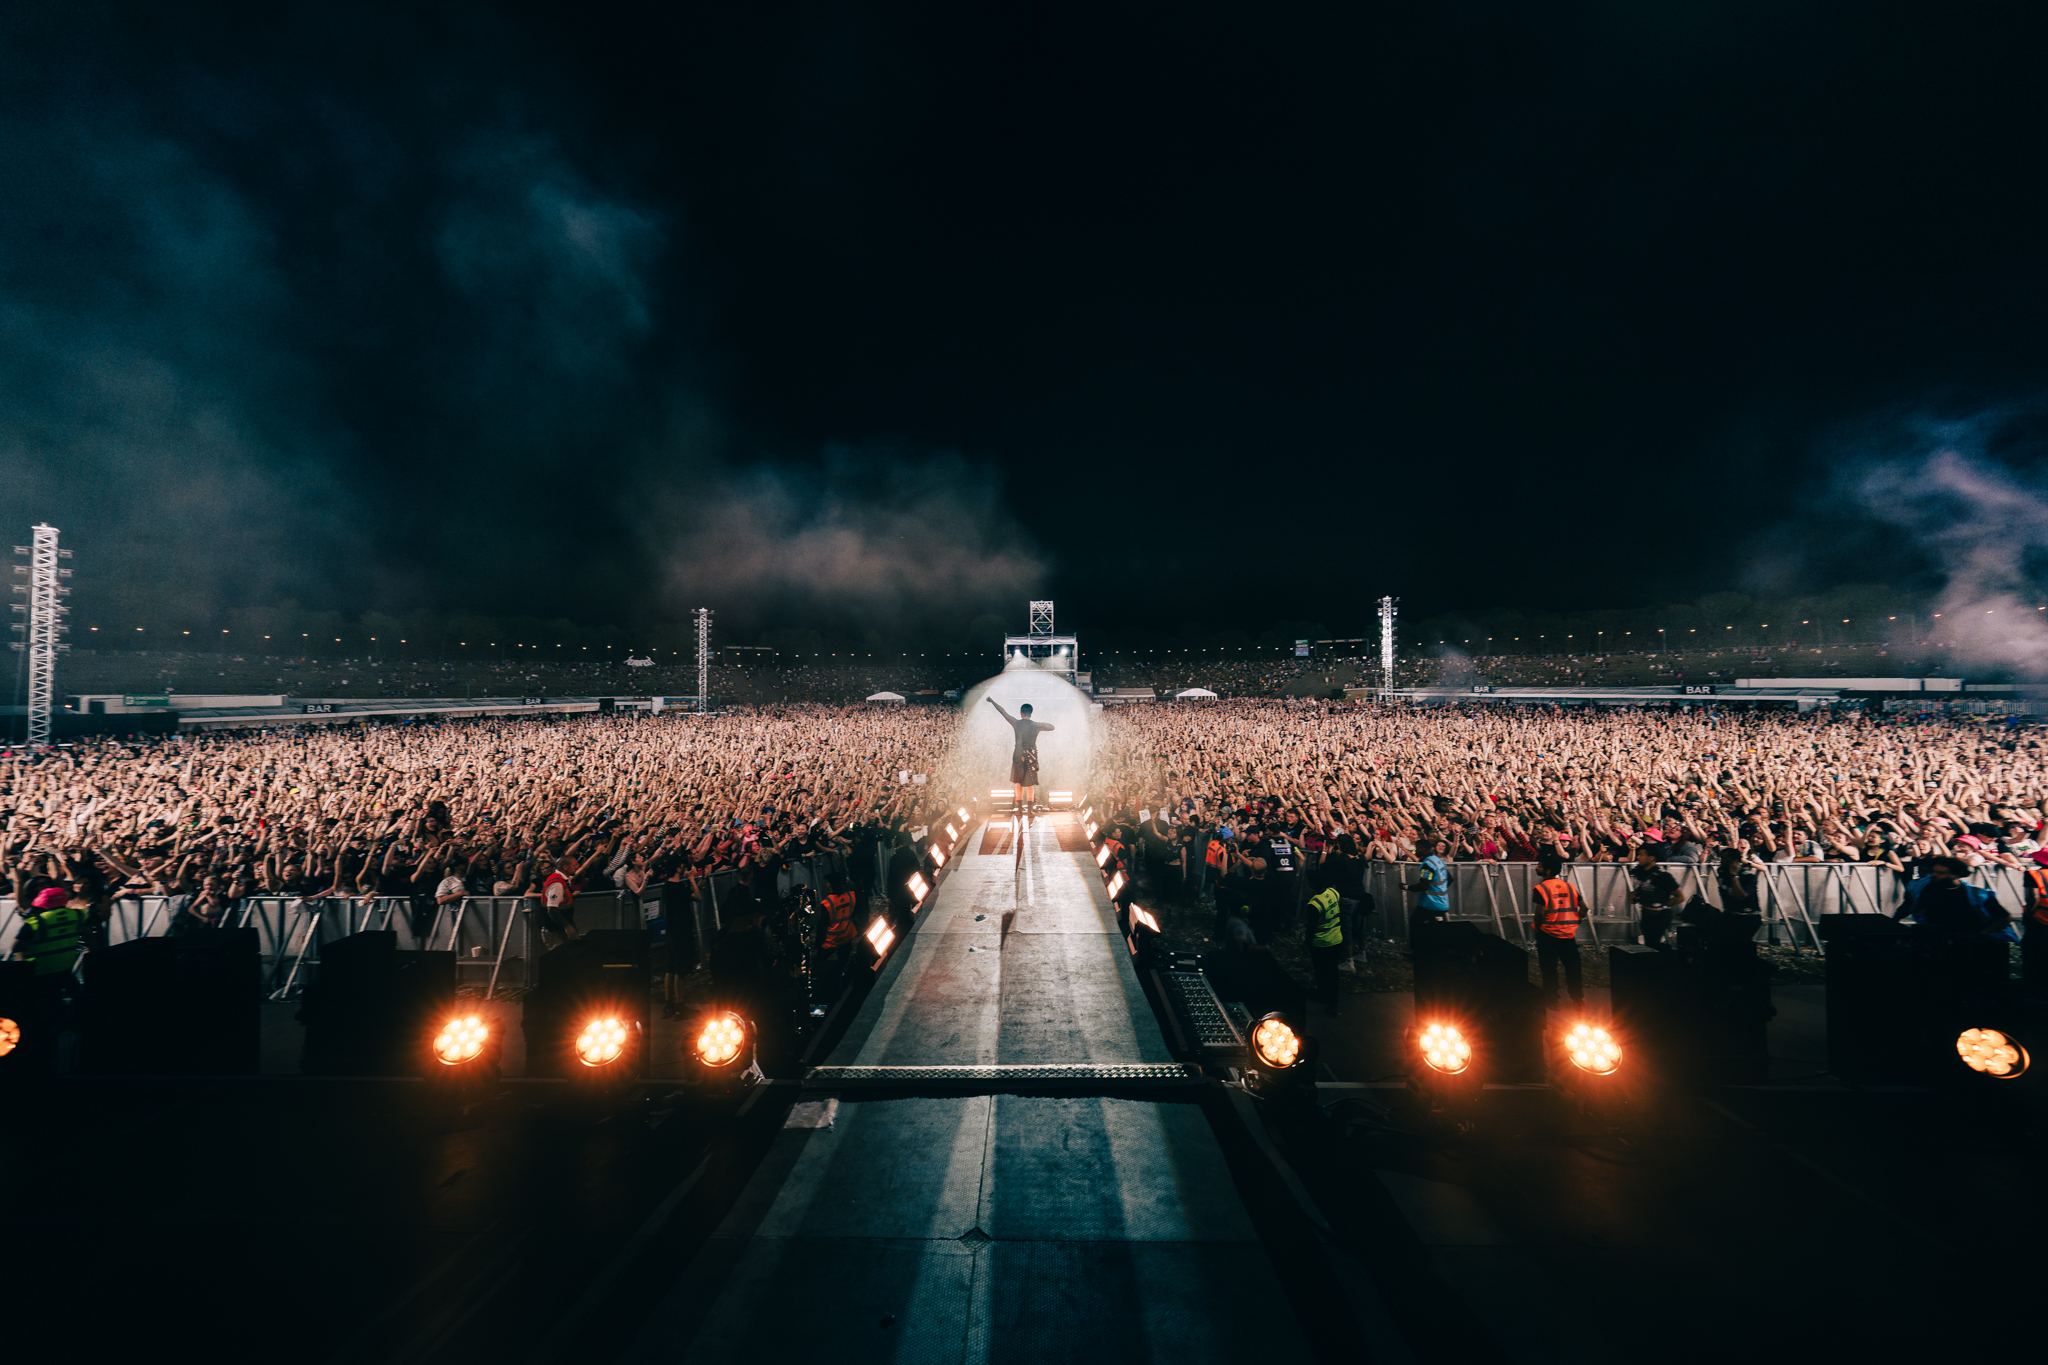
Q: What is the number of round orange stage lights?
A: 8